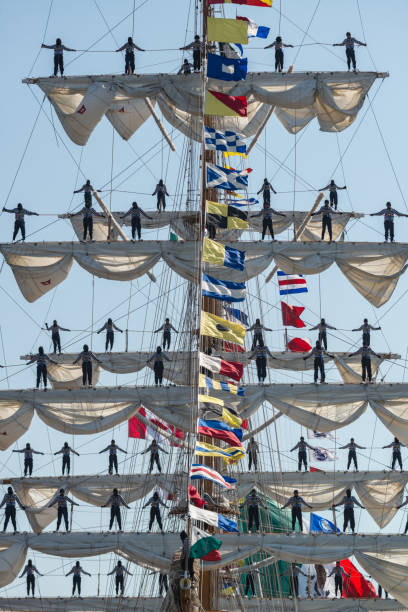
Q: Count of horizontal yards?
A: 8